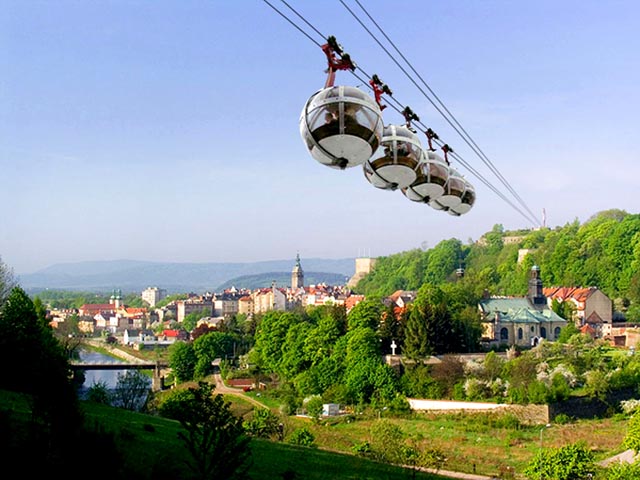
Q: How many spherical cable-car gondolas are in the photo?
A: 5